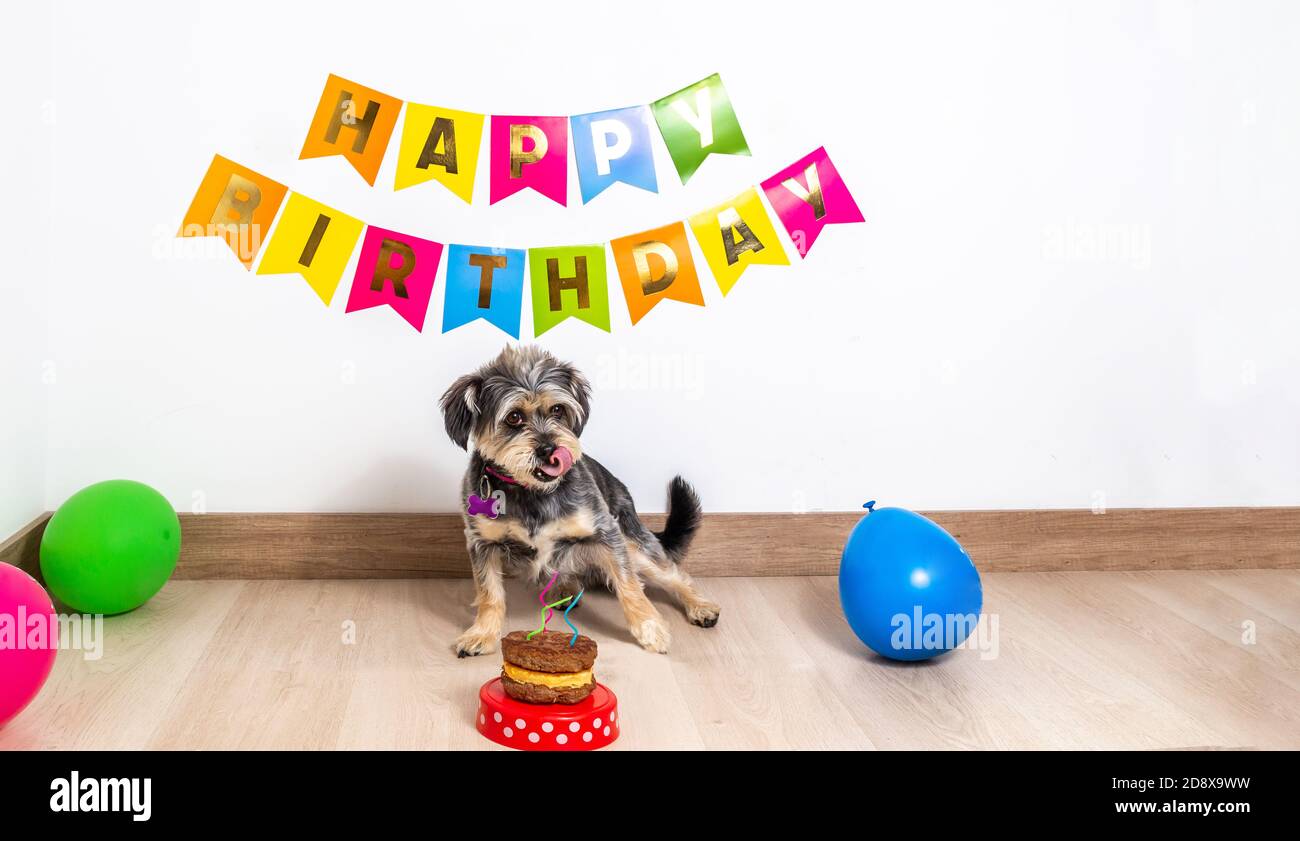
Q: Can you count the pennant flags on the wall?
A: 13